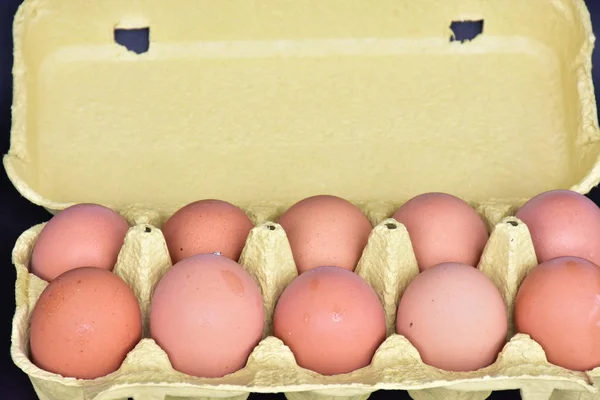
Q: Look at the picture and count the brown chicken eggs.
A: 10